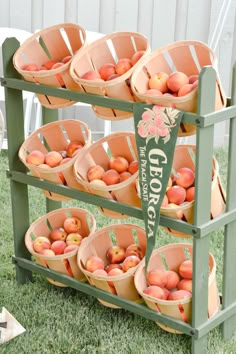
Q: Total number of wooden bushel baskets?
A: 9